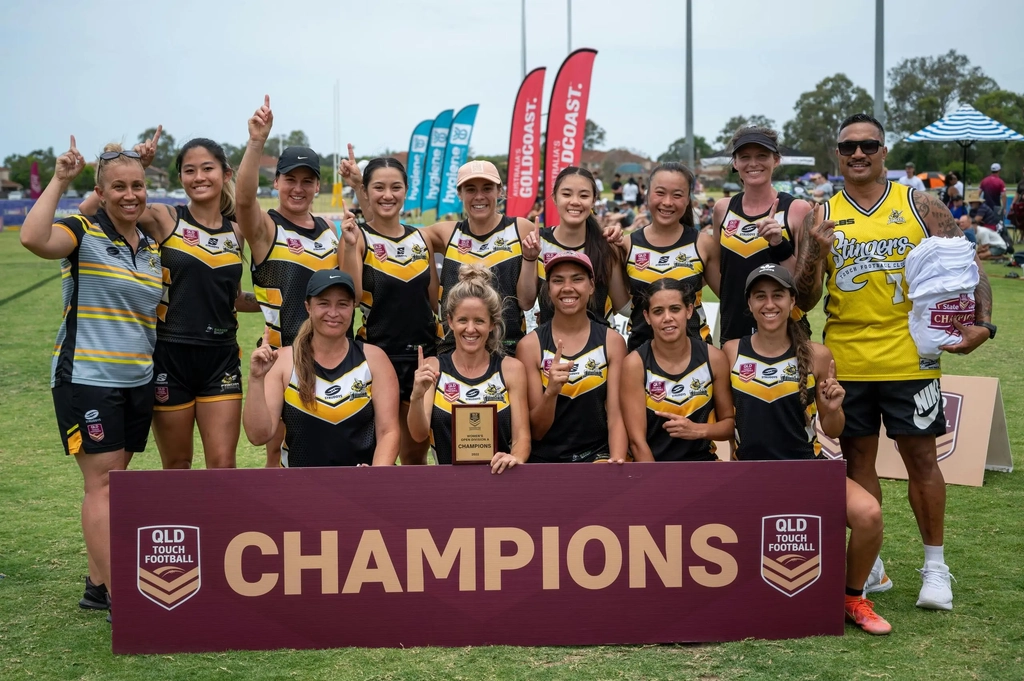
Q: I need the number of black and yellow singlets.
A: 12